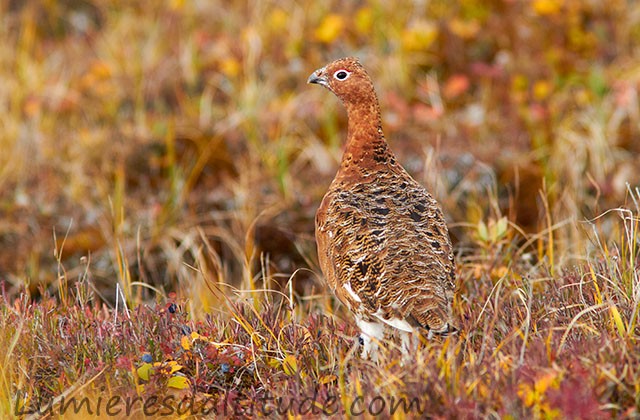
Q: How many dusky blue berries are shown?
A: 4